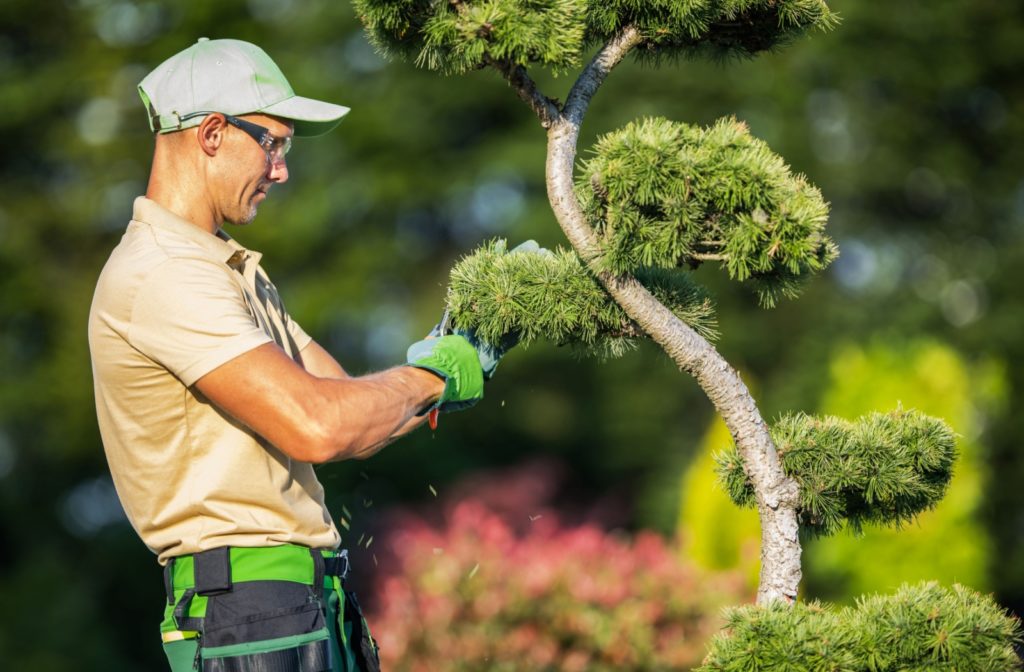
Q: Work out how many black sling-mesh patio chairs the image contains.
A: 0